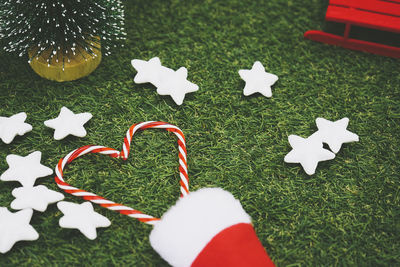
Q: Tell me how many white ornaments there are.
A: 11